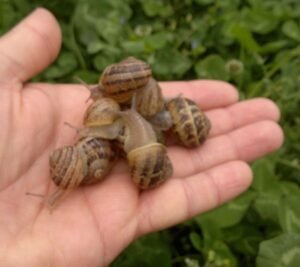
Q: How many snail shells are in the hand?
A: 7